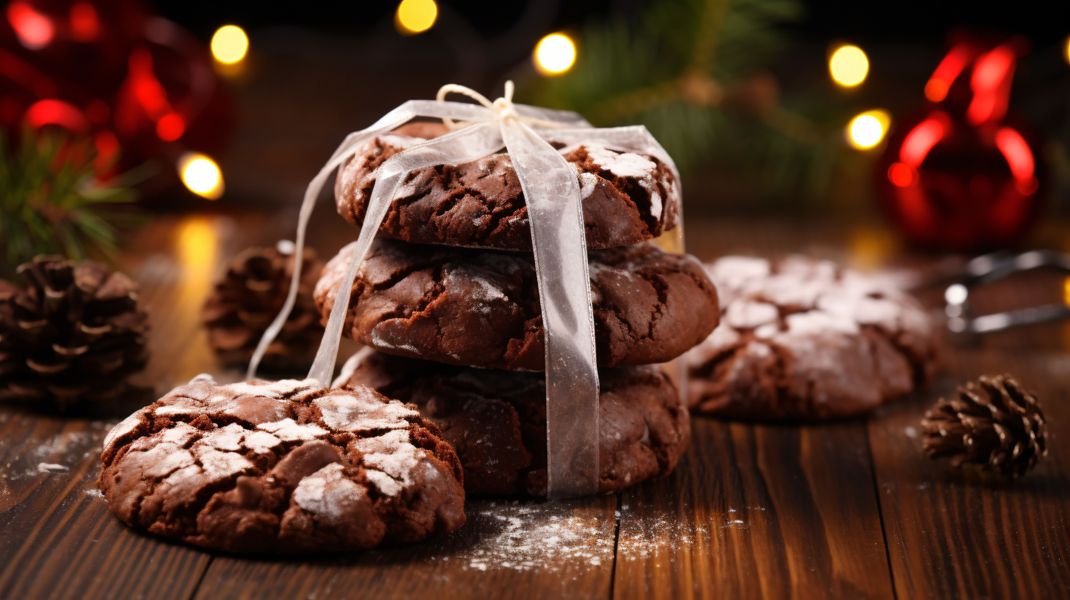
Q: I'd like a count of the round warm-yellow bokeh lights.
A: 6